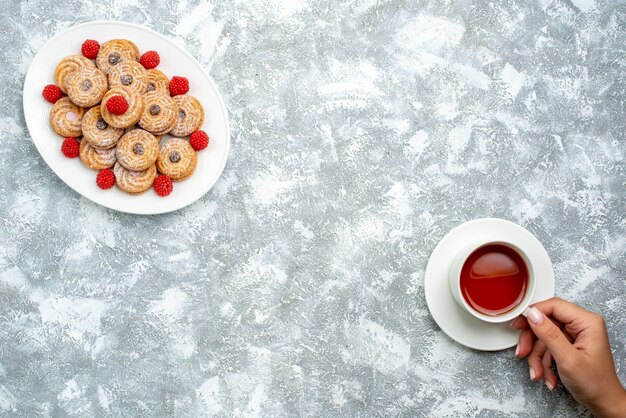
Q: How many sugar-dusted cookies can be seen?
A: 14